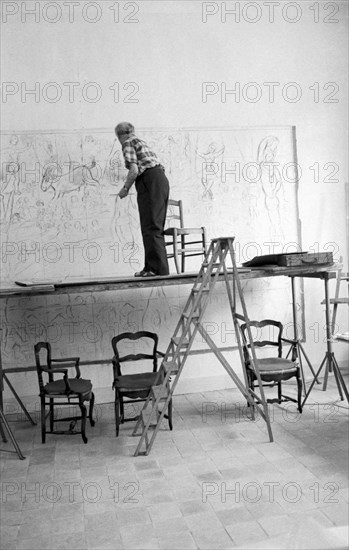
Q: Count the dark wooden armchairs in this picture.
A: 3